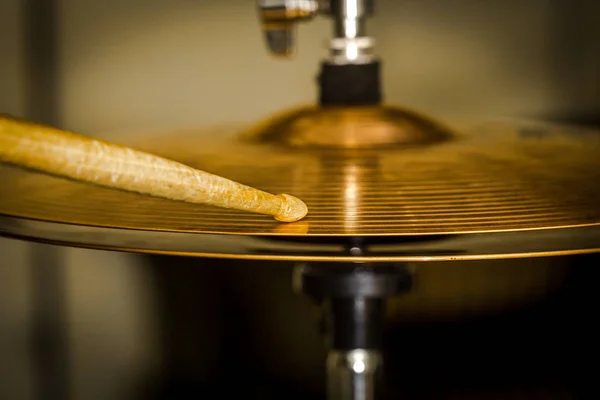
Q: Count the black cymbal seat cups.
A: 1